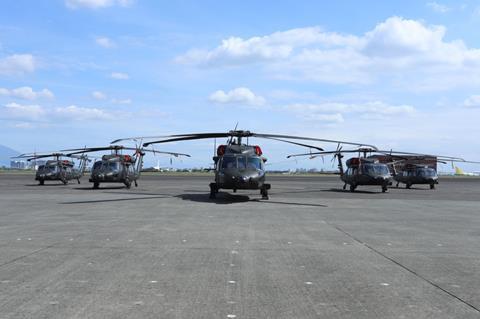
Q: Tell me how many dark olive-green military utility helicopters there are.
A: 5